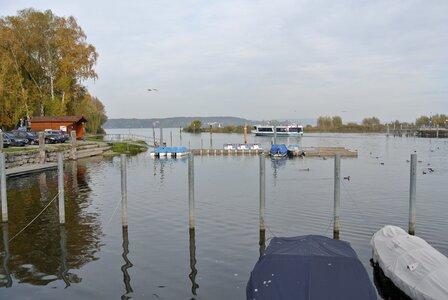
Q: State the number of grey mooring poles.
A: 7